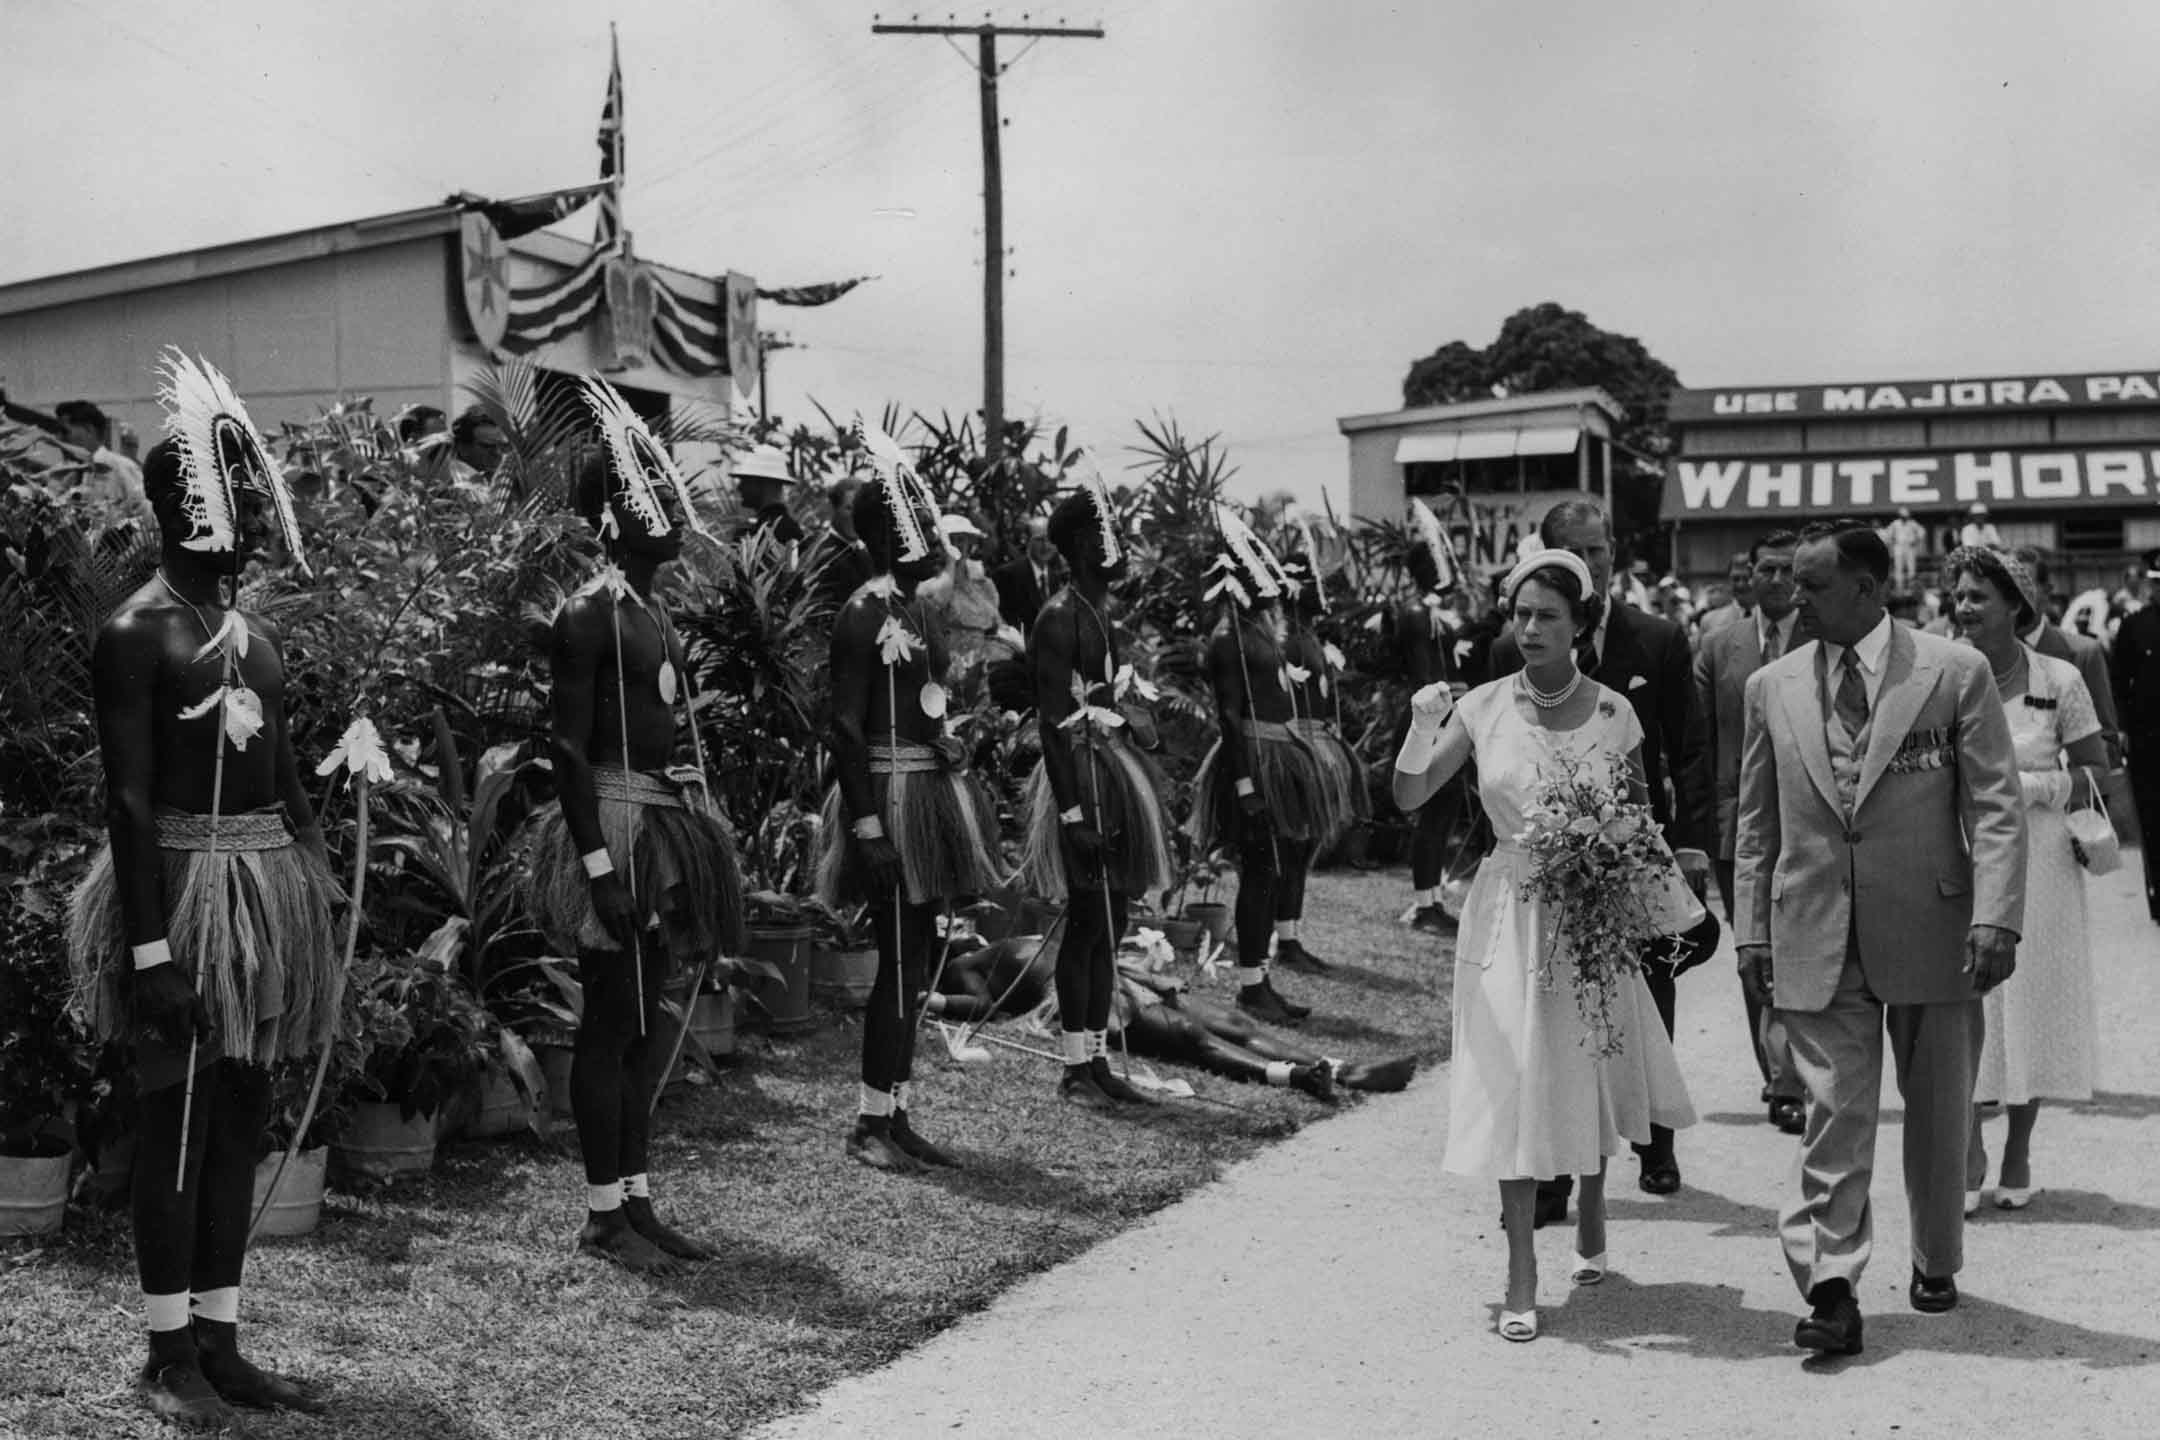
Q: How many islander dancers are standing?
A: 7